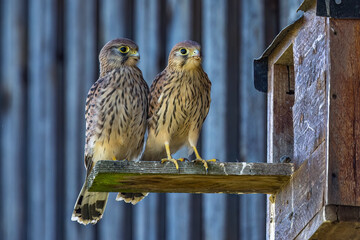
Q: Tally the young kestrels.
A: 2